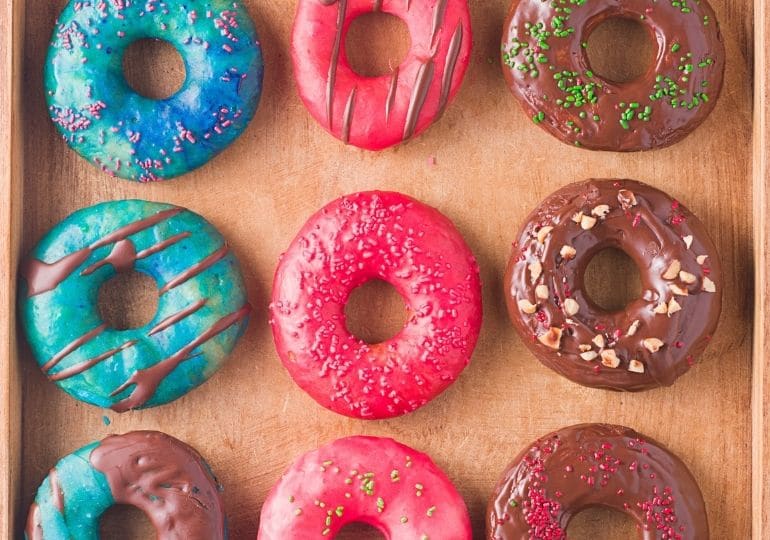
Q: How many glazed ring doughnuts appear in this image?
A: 9